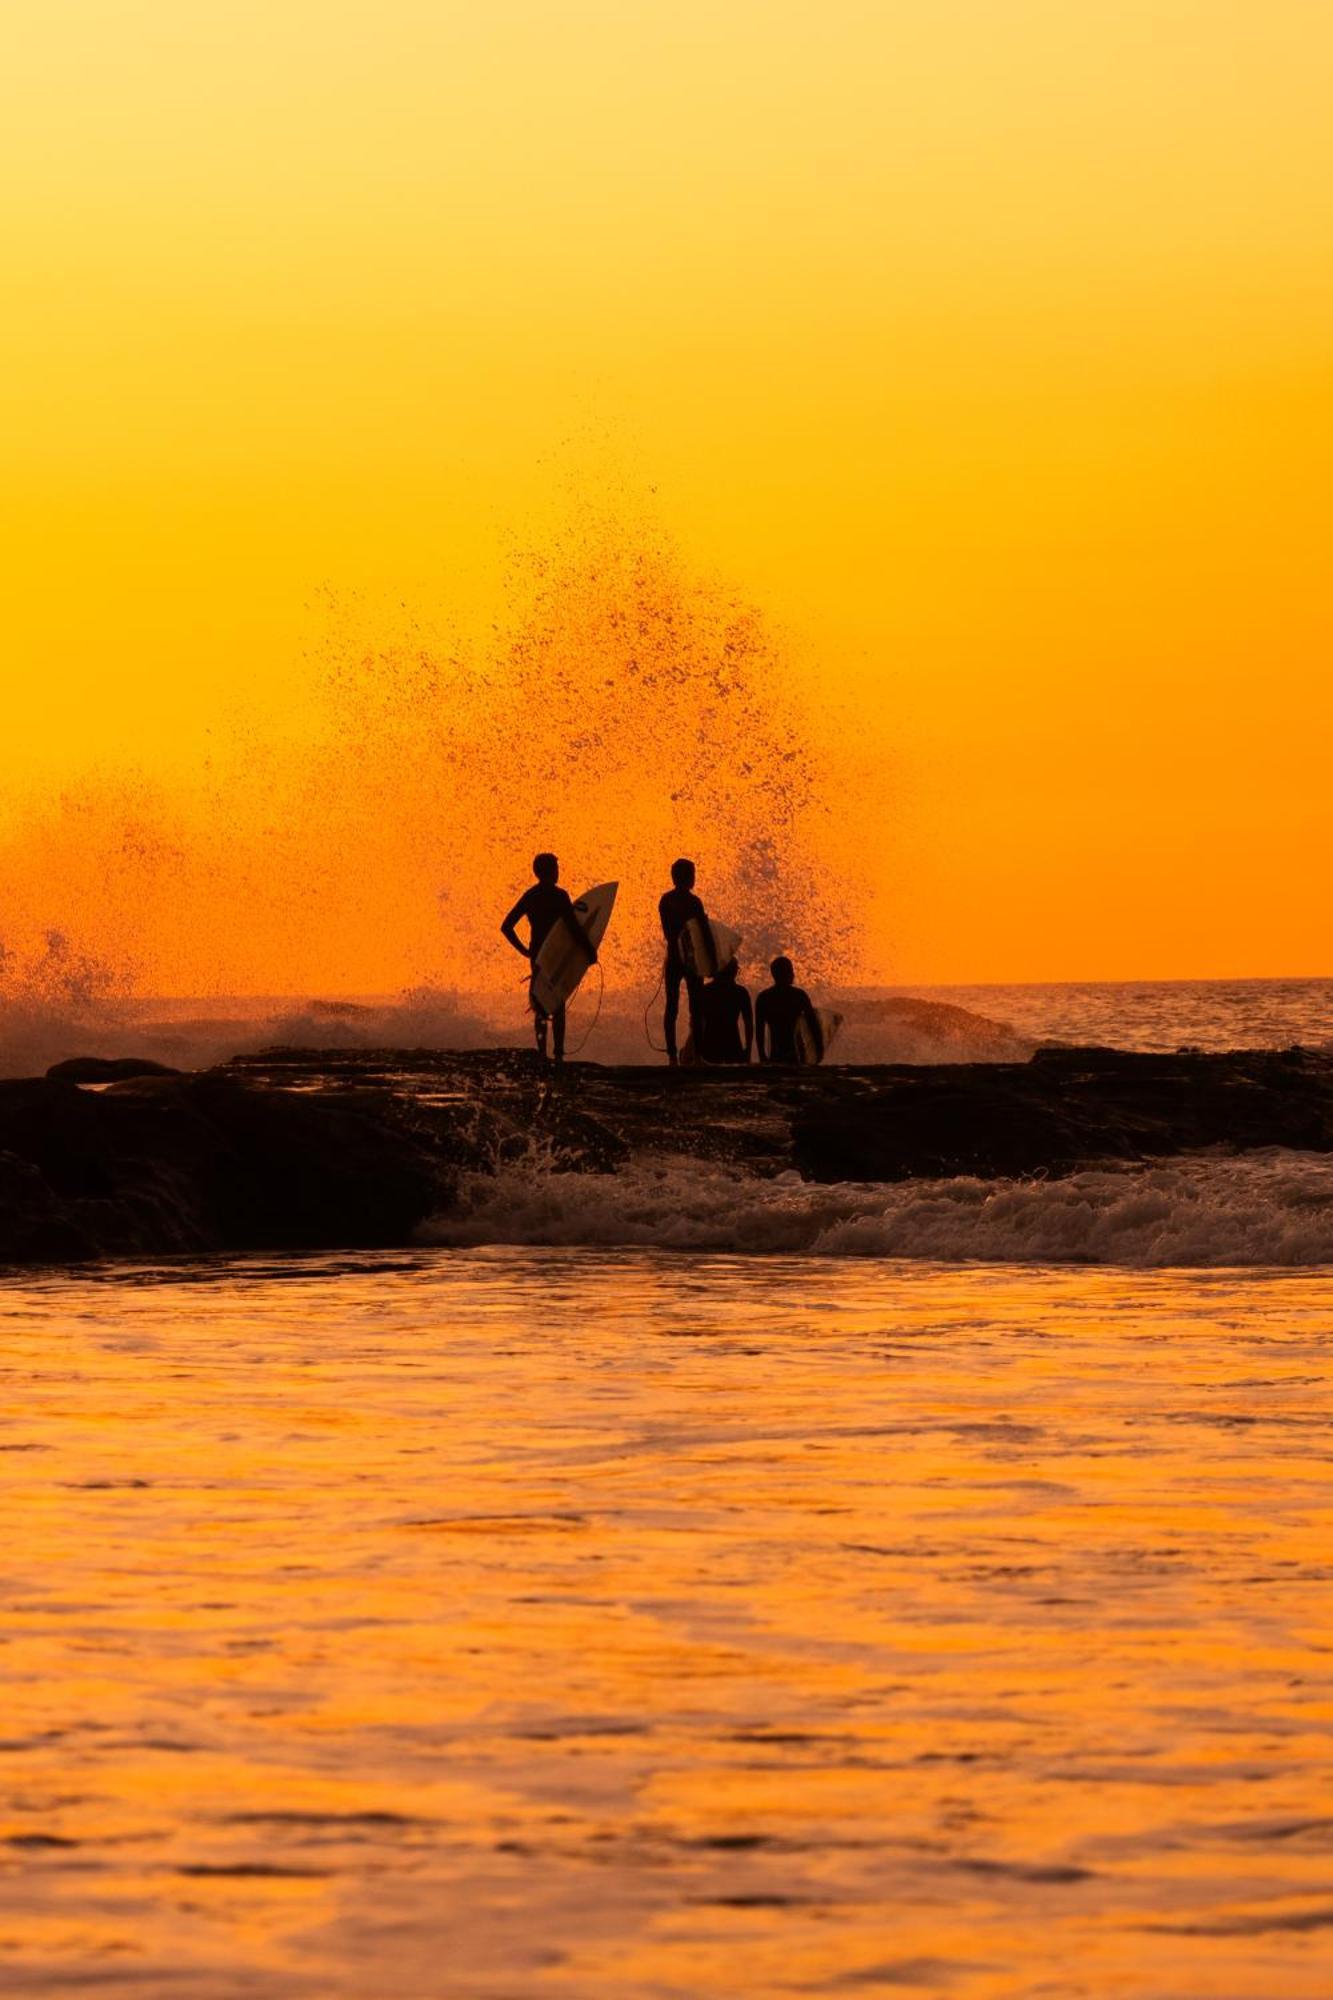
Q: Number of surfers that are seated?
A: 2